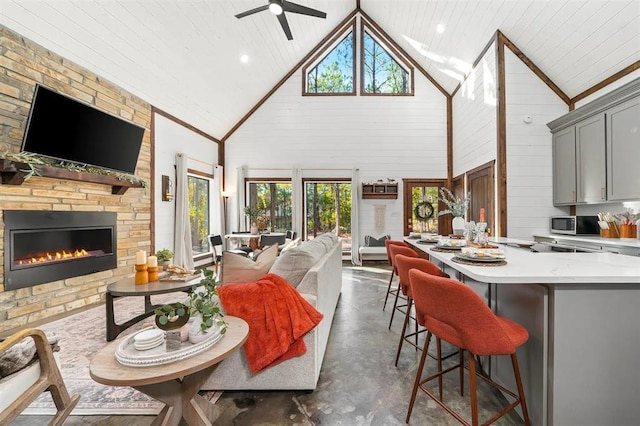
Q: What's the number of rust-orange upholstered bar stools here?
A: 4